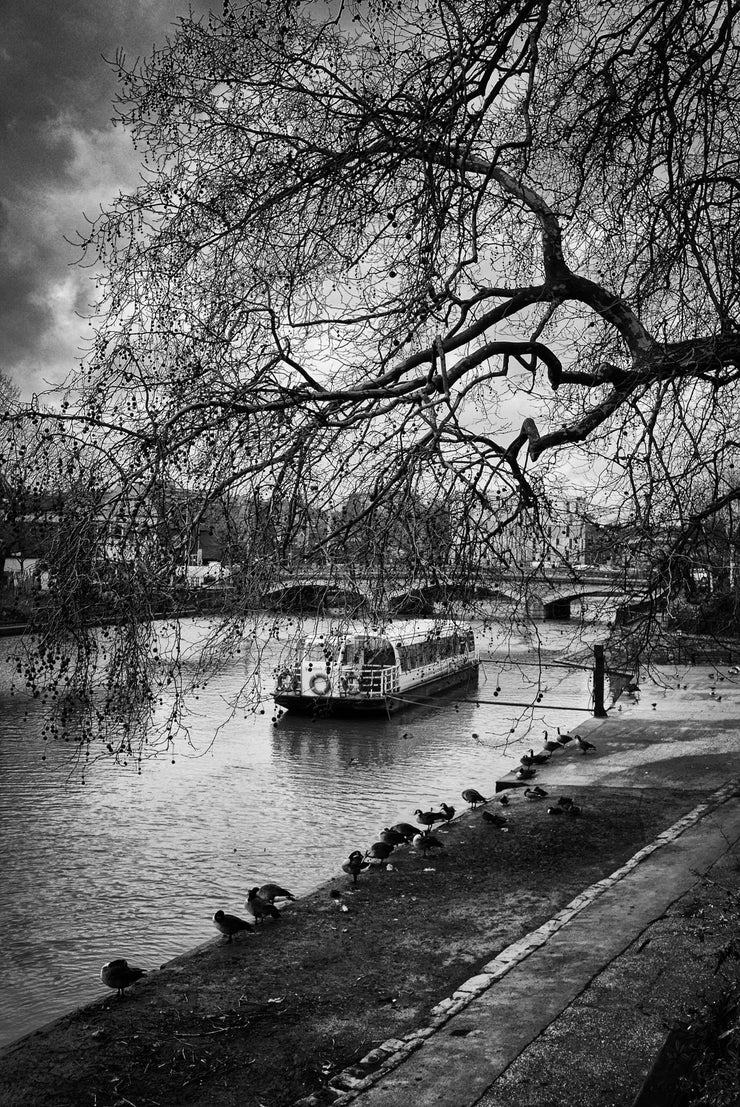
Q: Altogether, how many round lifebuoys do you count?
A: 3